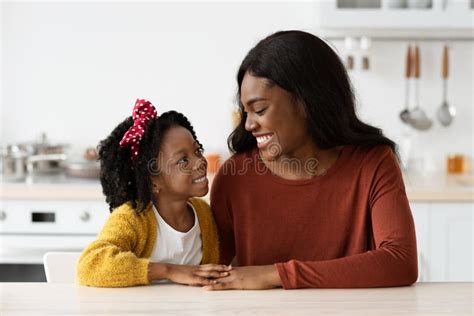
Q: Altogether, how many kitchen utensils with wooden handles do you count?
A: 3